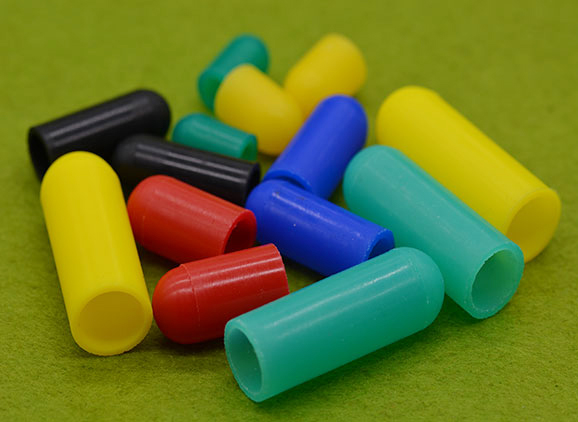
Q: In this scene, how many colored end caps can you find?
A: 14